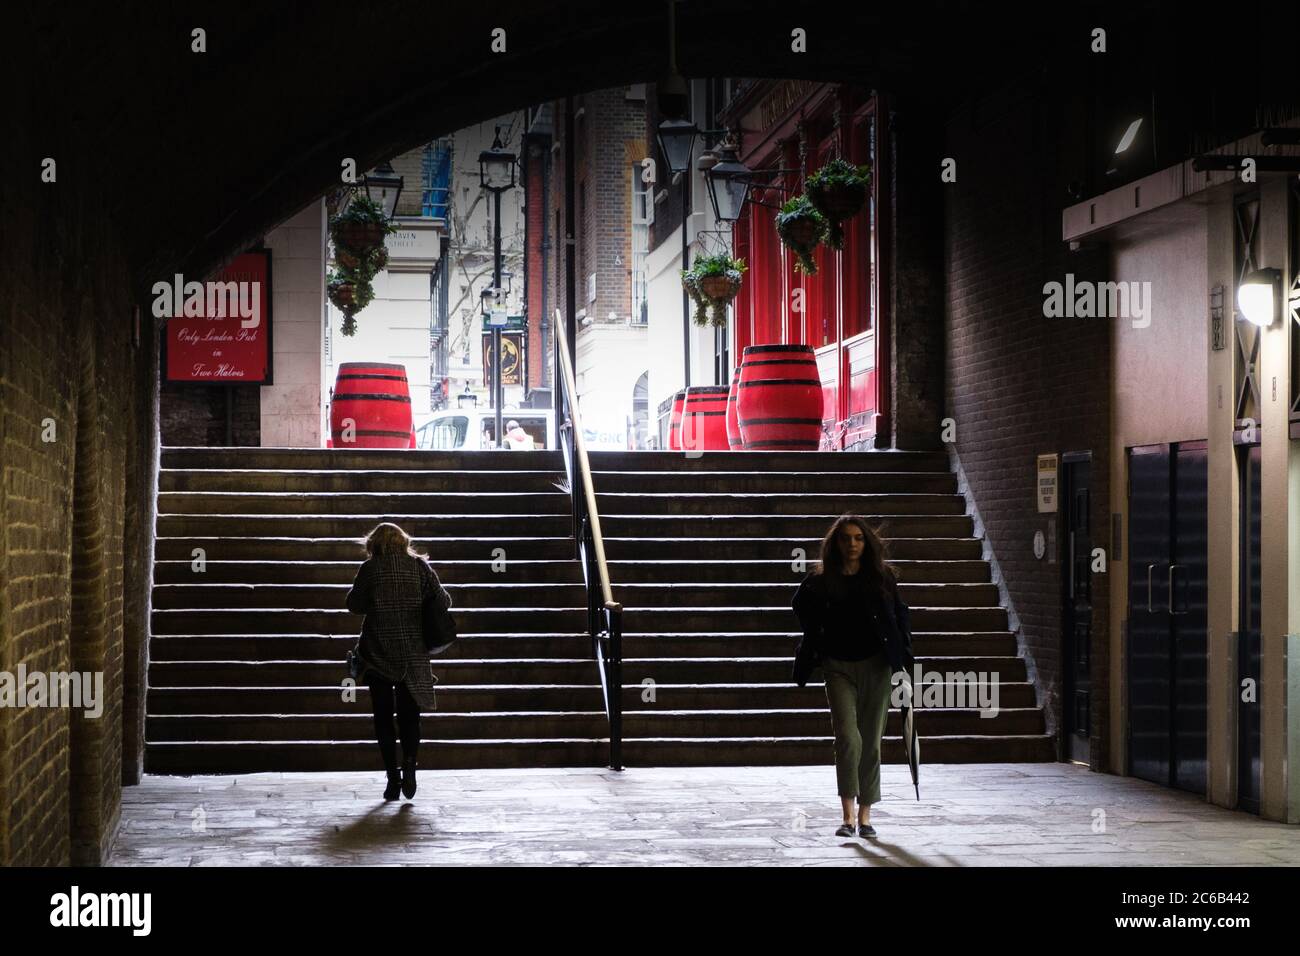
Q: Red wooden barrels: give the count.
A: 5